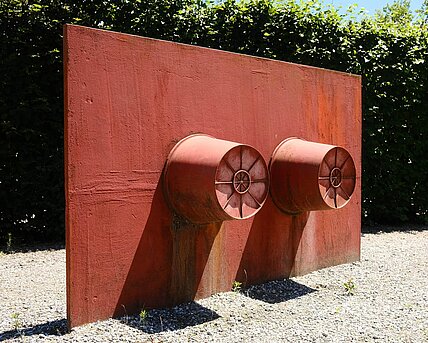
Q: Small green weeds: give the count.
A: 4